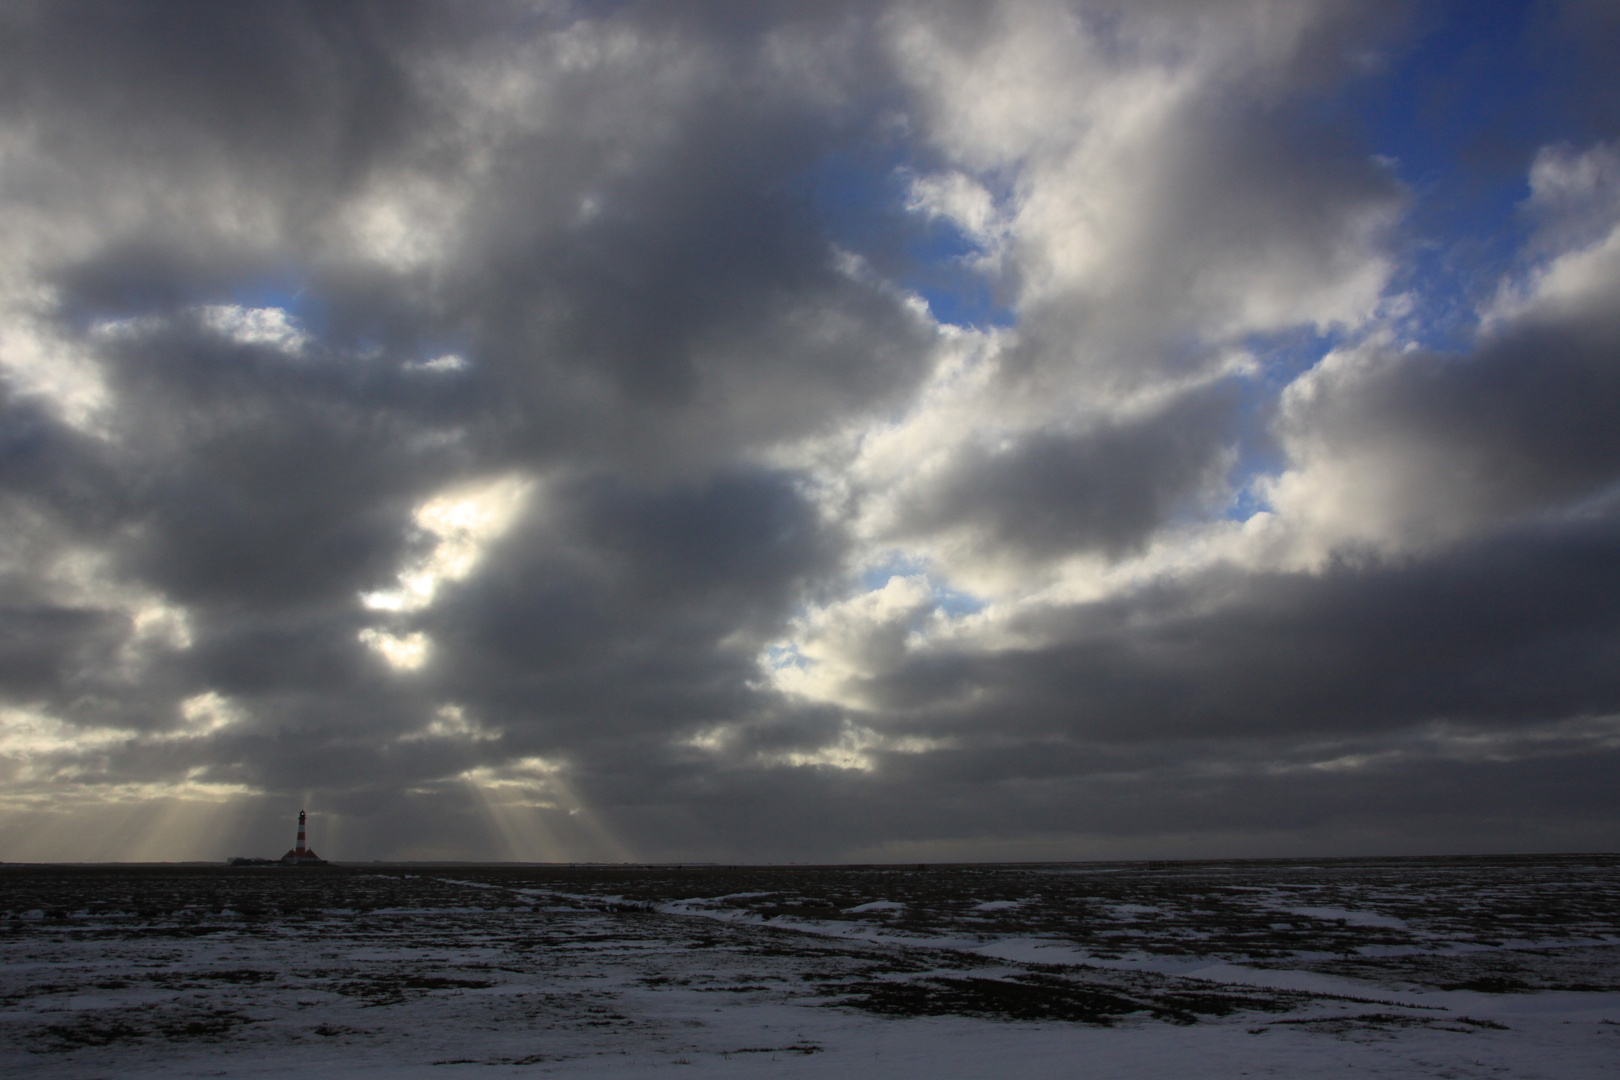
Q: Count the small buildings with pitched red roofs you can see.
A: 2